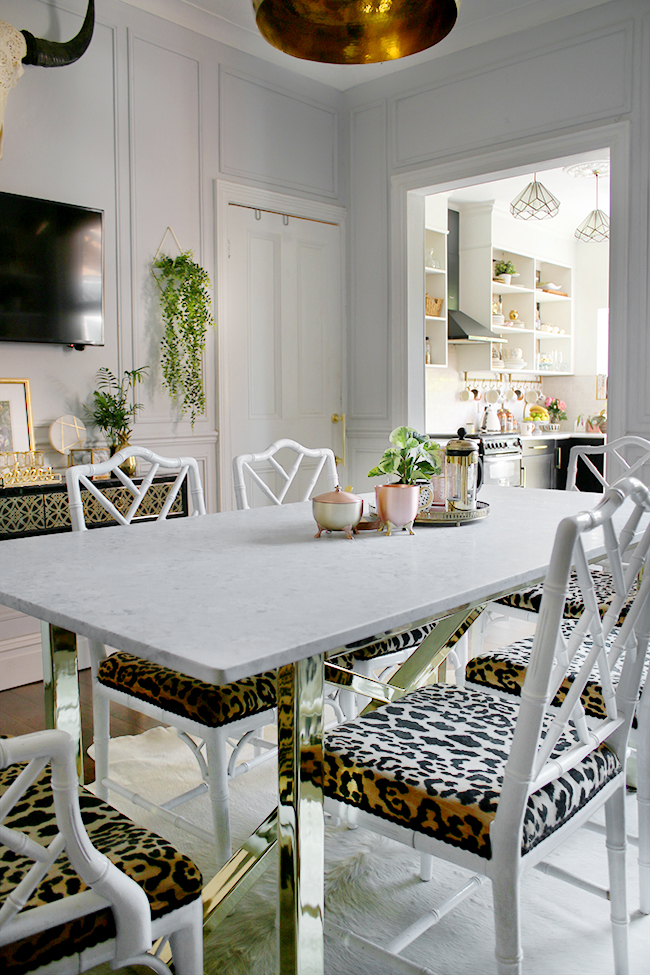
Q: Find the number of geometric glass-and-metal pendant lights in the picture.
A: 2